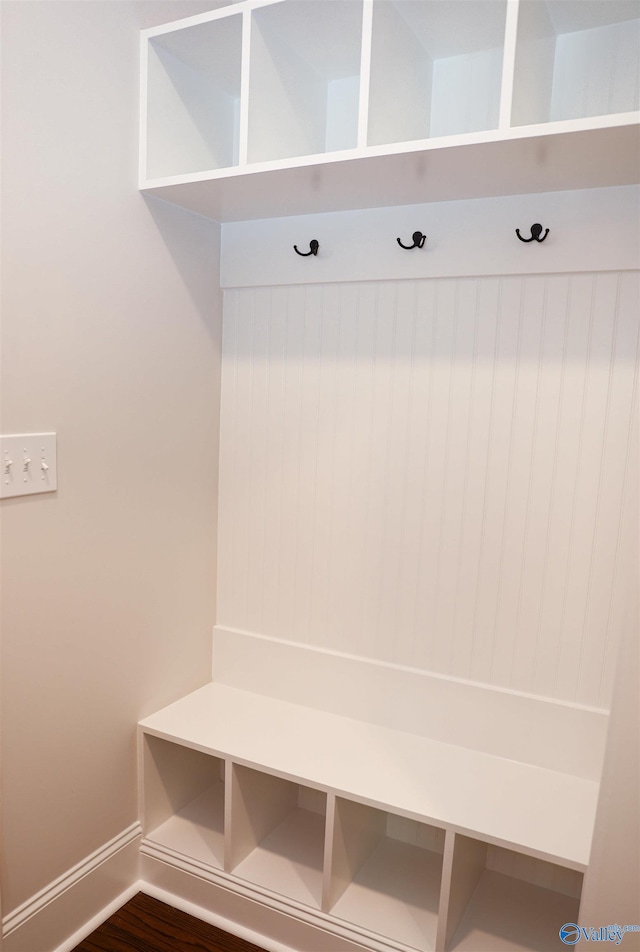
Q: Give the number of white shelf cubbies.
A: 8